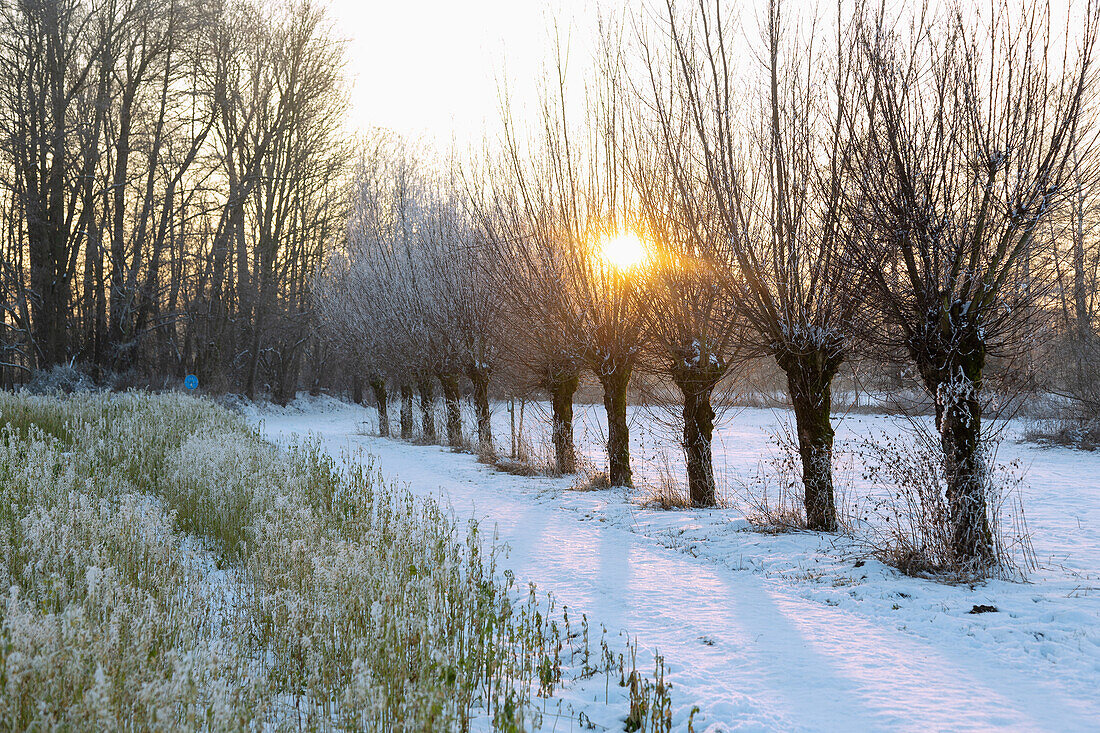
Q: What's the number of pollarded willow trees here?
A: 10